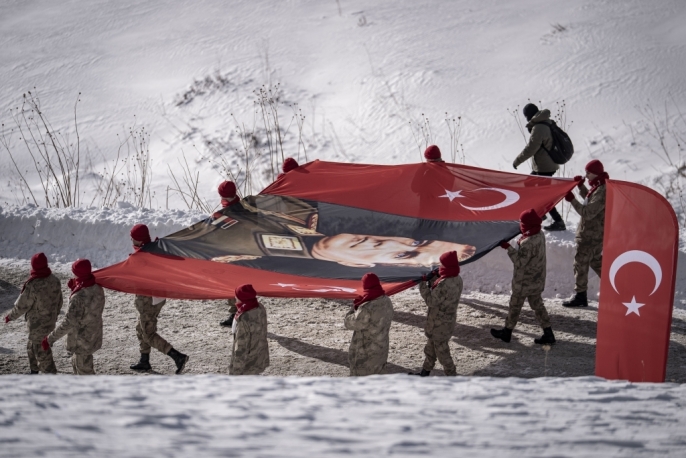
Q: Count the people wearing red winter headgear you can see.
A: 11